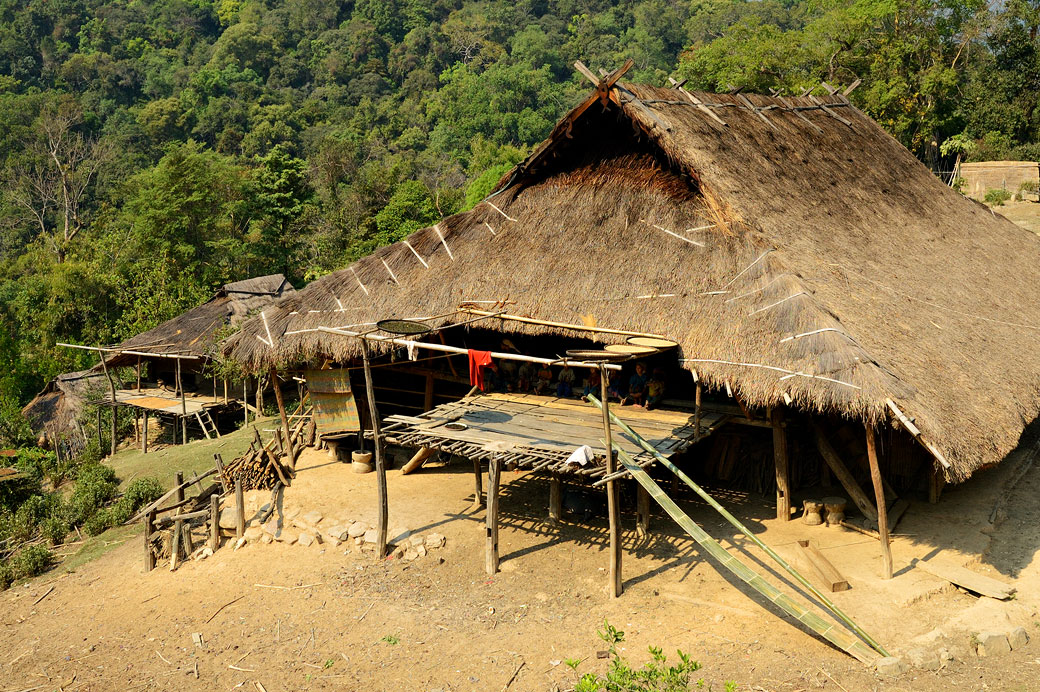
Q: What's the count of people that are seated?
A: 9